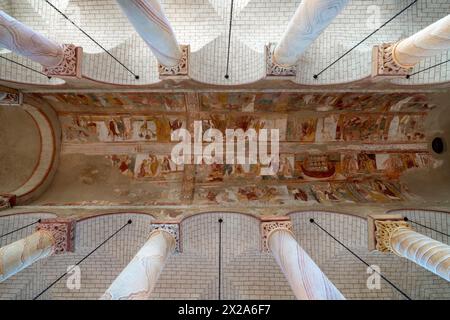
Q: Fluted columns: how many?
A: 1